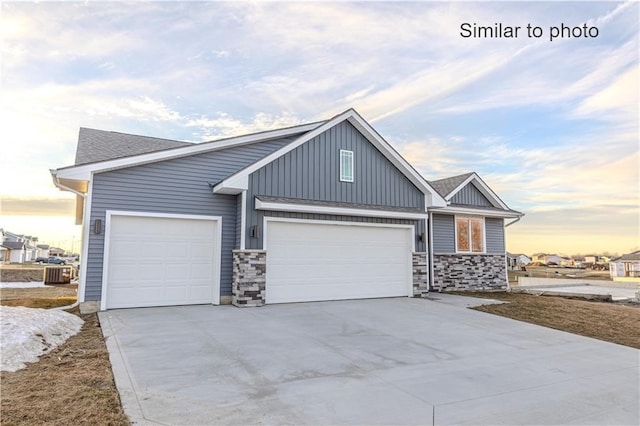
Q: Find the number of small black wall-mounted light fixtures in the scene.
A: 3